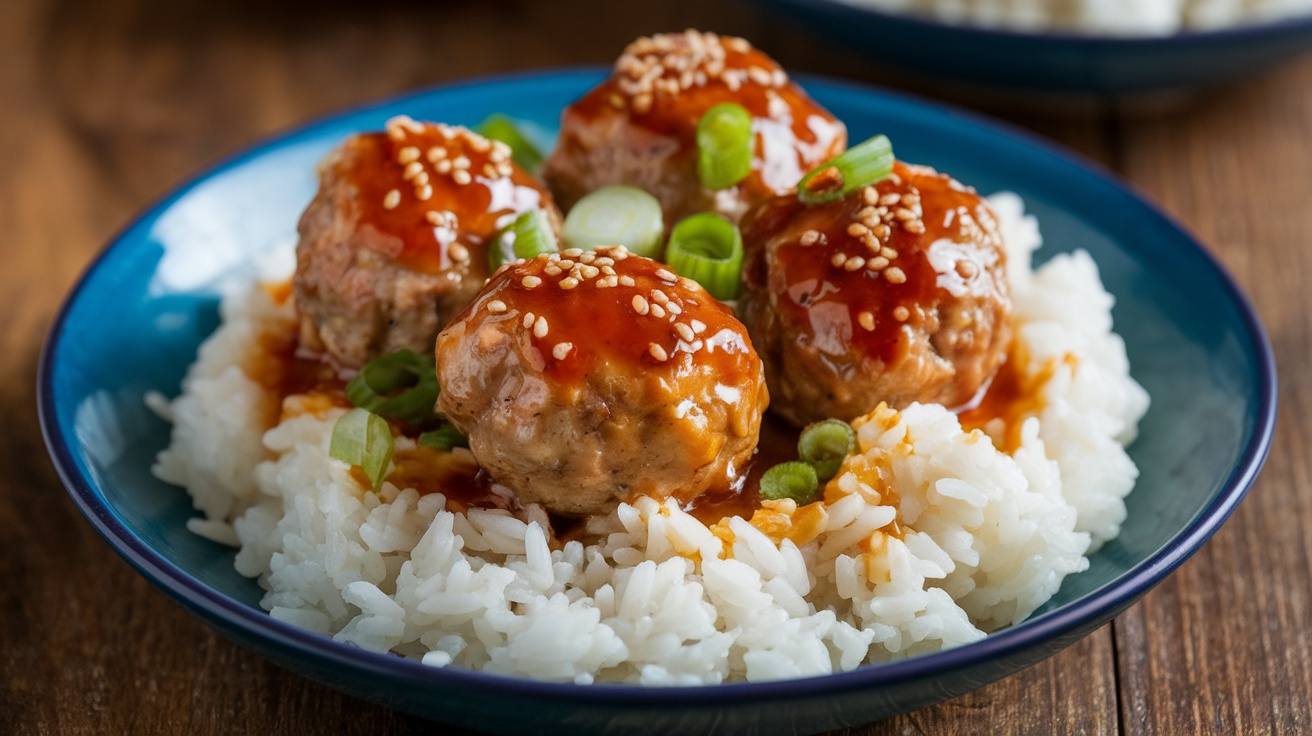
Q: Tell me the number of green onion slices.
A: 11